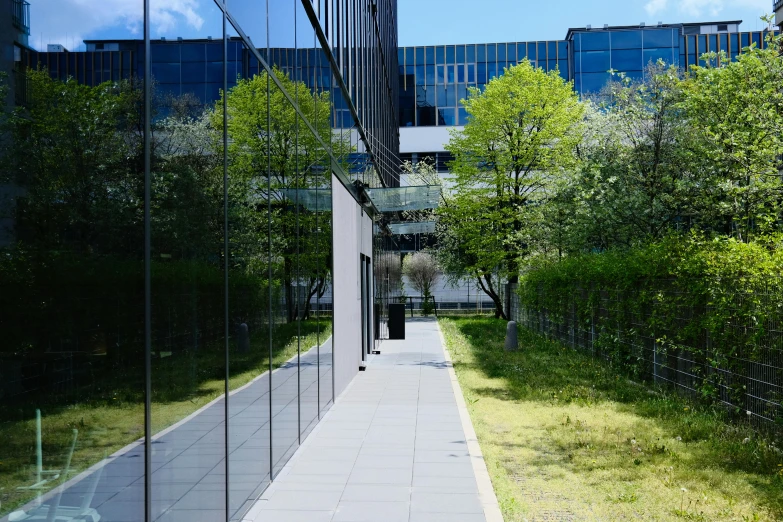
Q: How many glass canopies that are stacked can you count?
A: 2